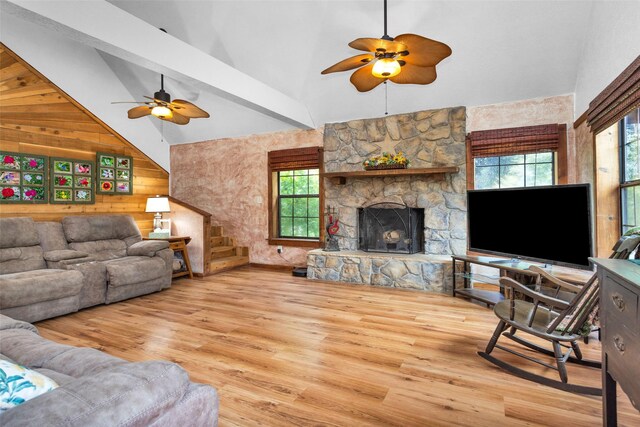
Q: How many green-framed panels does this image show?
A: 3